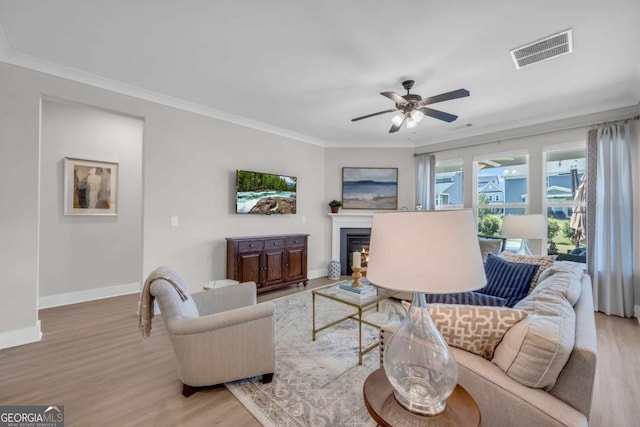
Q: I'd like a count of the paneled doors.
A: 3